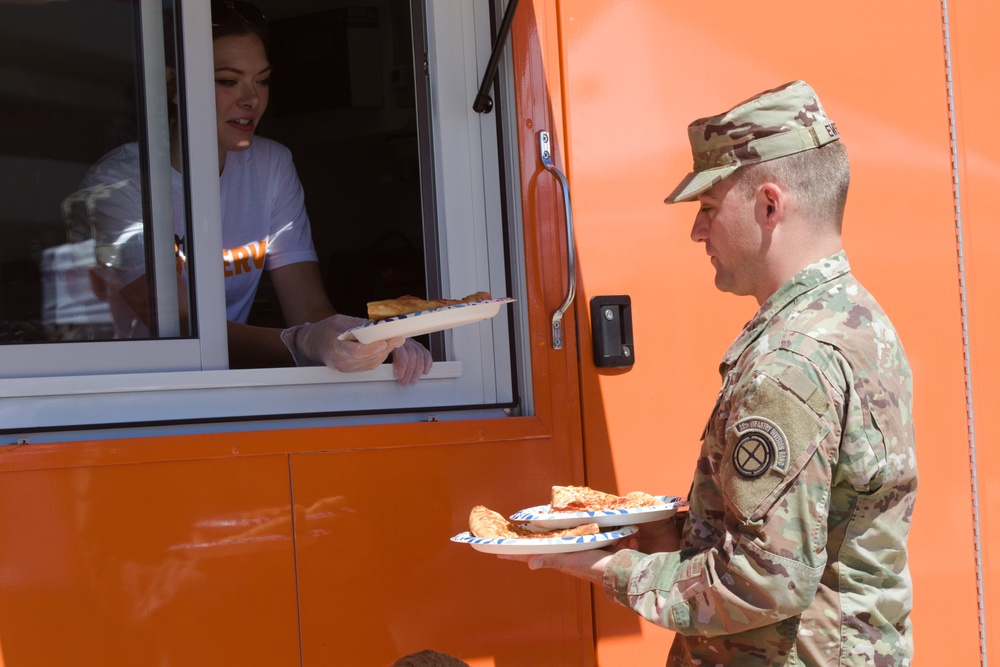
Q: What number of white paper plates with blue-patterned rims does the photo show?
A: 3